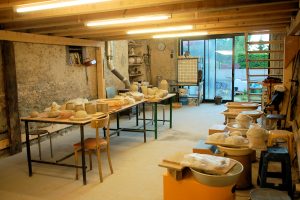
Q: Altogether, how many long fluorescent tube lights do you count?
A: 4